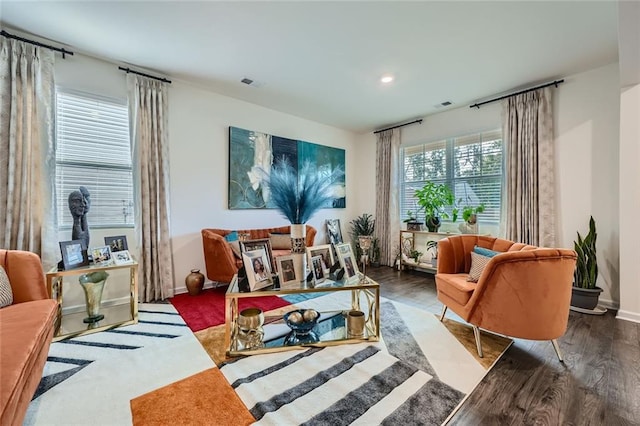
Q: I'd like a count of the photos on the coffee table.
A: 6